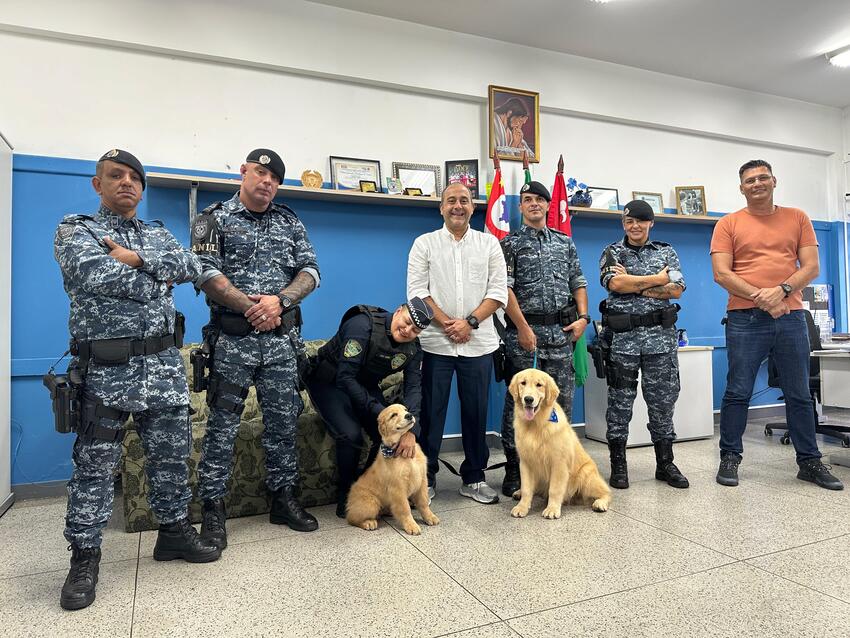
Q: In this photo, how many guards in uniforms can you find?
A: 5